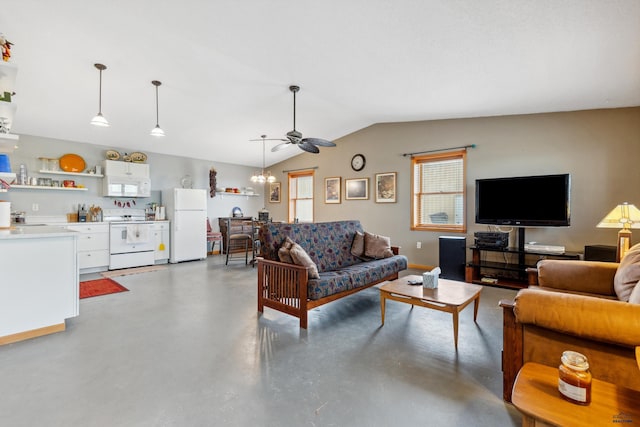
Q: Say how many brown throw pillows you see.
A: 4